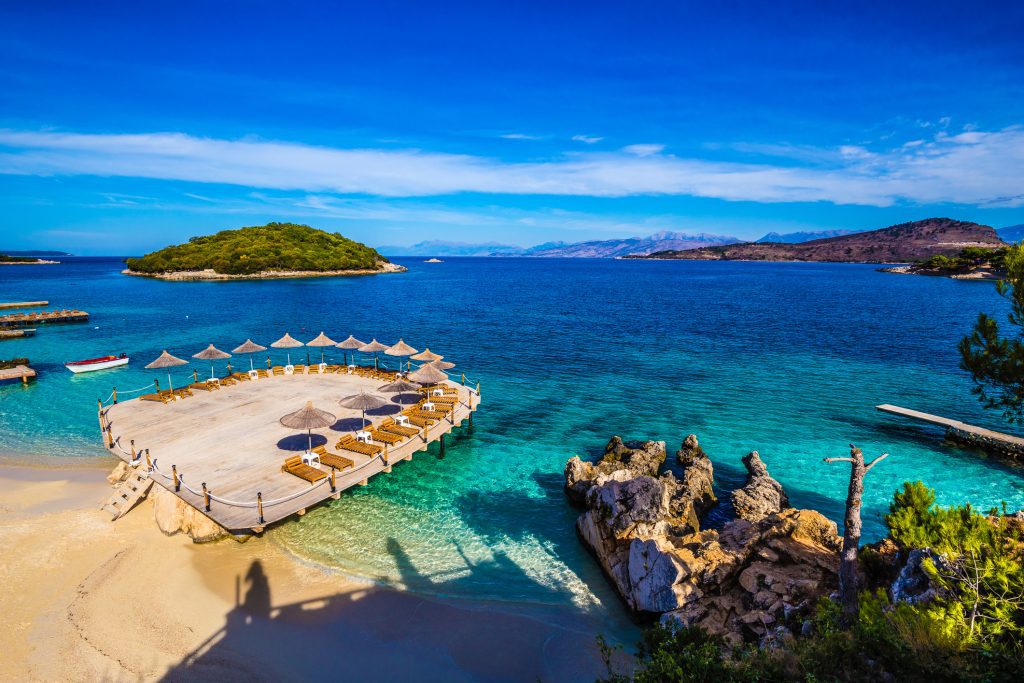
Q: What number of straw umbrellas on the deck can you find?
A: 14